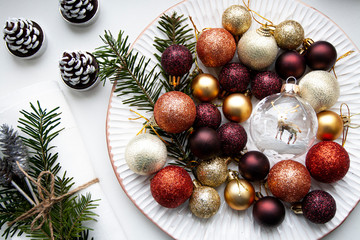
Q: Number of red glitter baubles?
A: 2